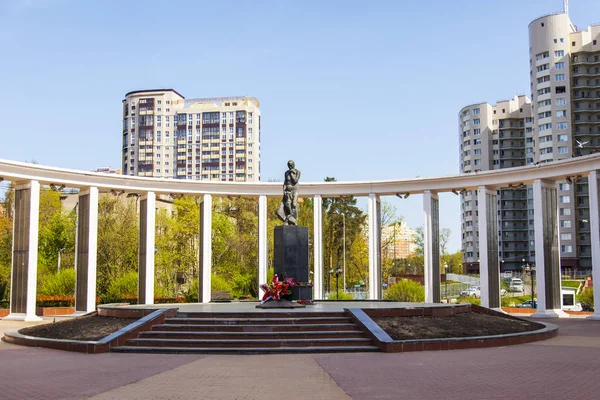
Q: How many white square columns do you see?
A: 11